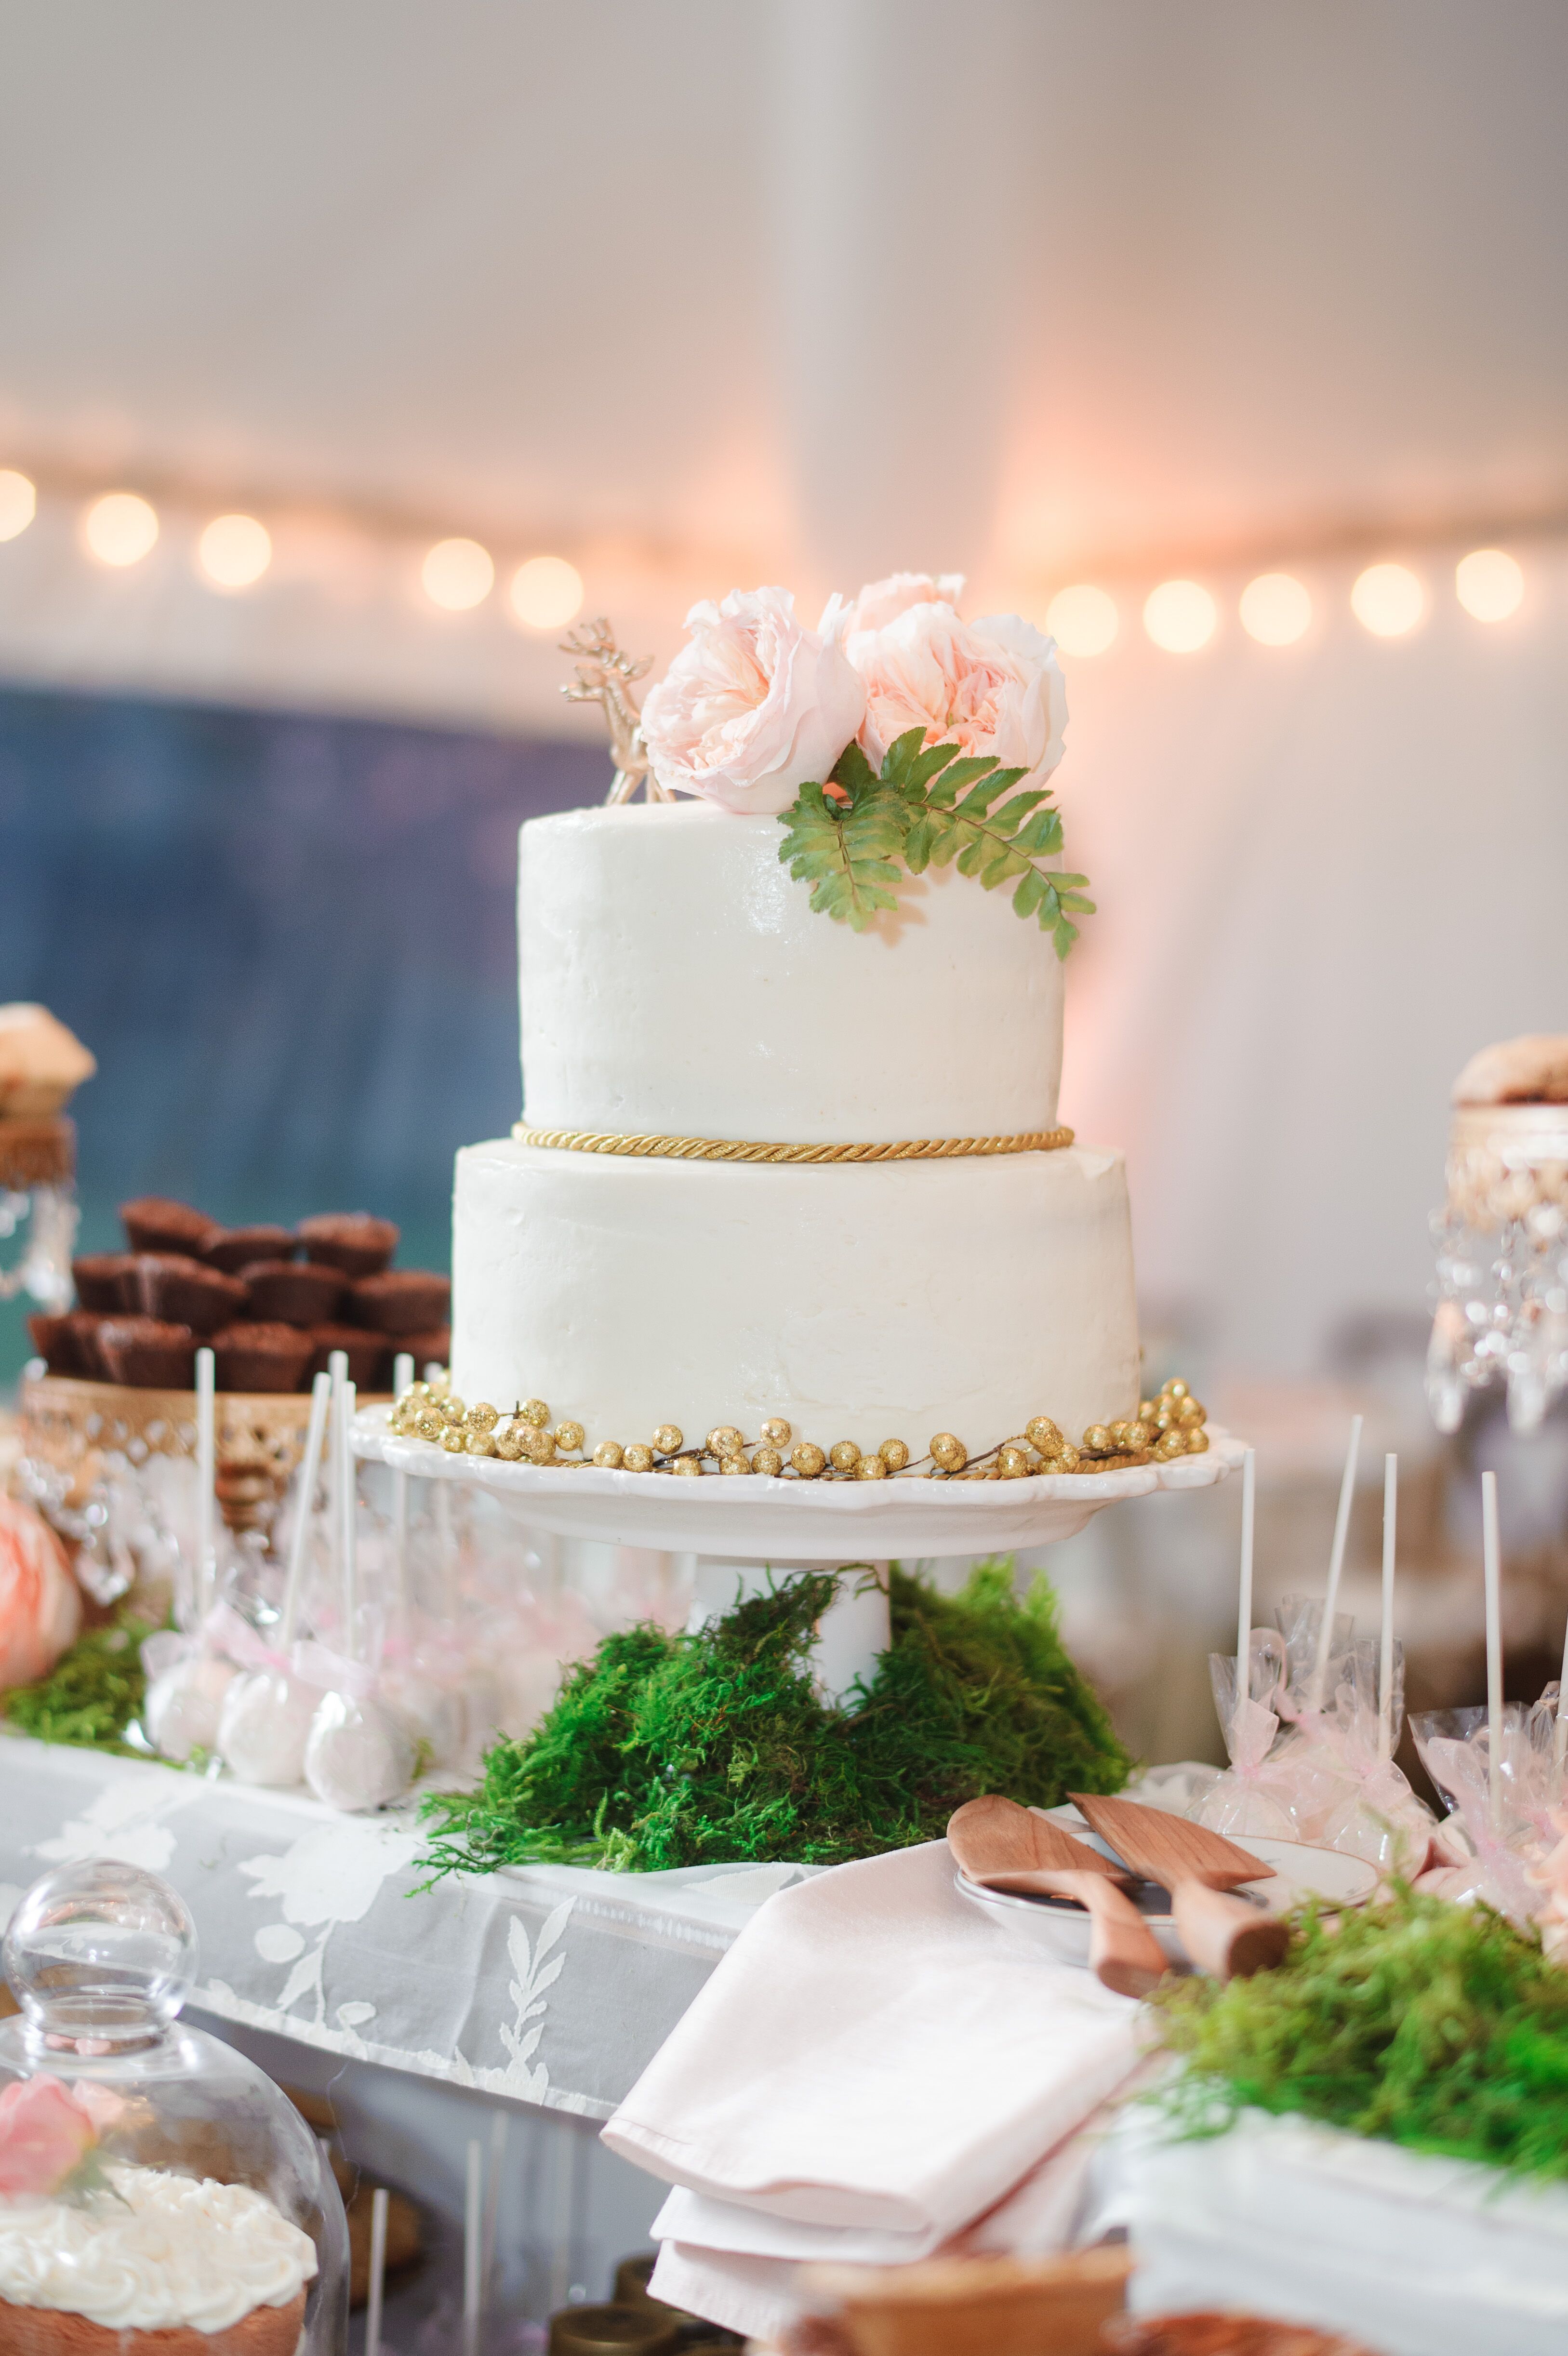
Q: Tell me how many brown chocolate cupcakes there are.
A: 12